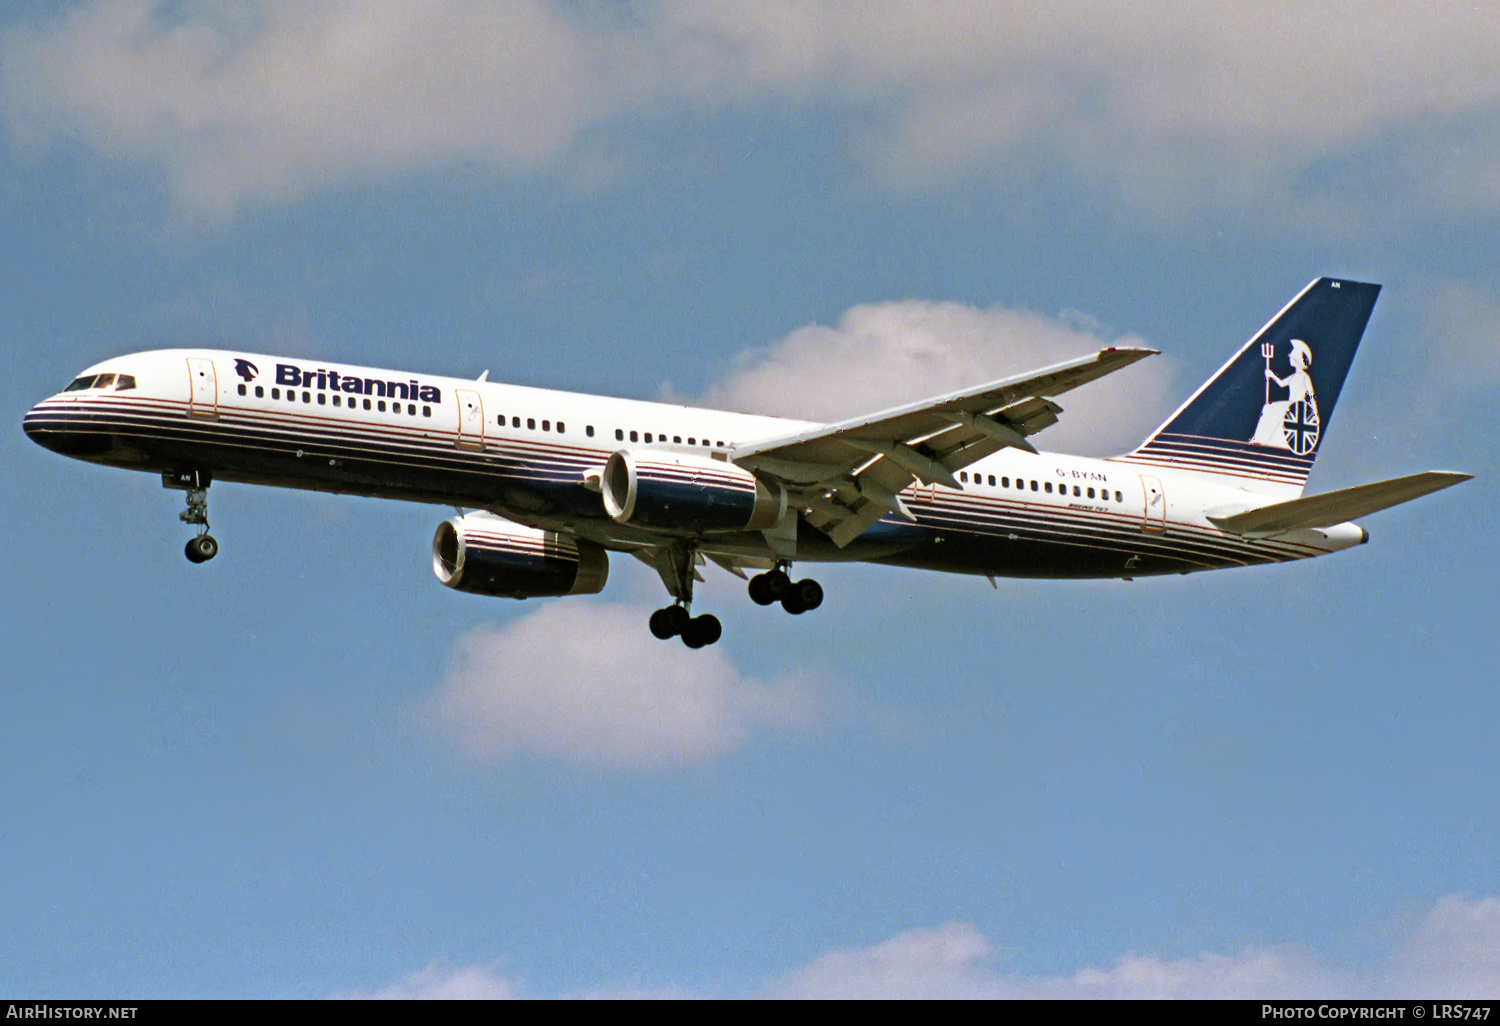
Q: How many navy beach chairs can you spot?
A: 0